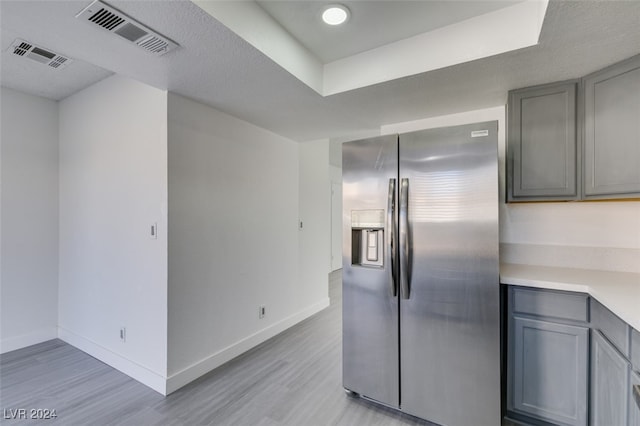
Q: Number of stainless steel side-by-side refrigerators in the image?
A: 1